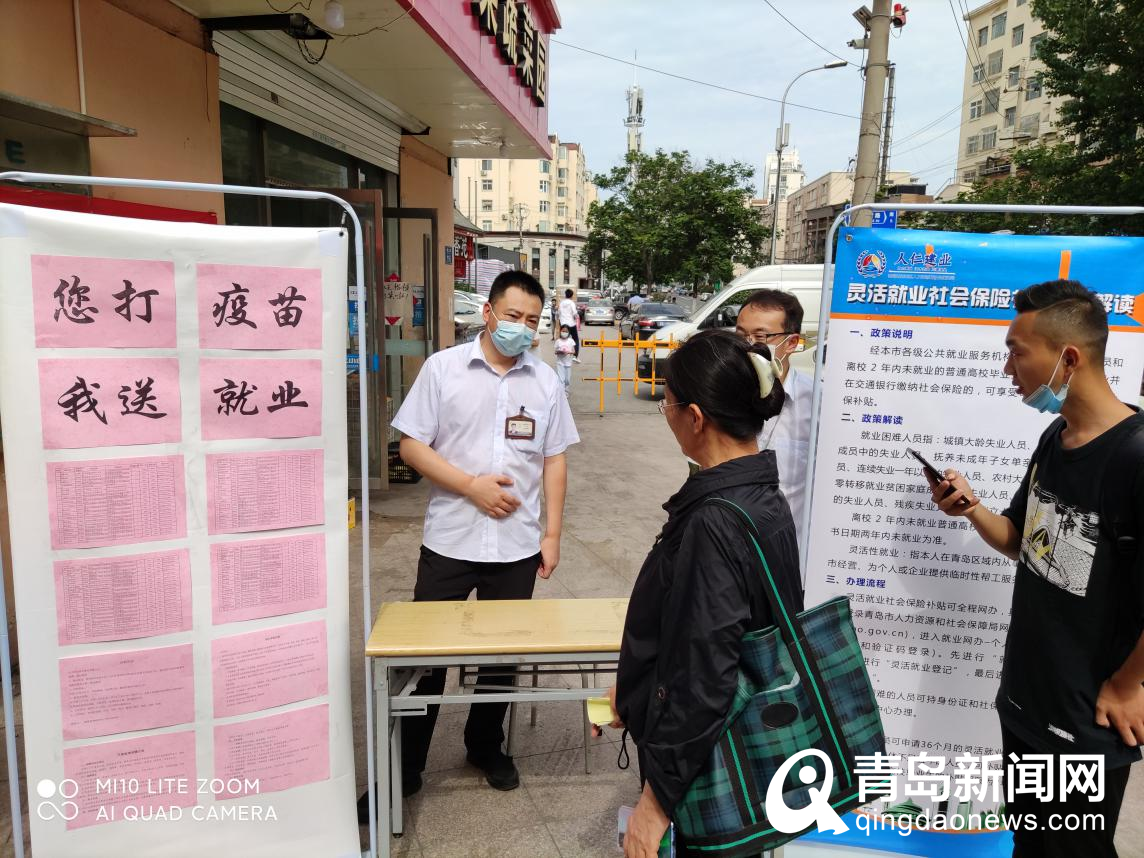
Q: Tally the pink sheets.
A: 12